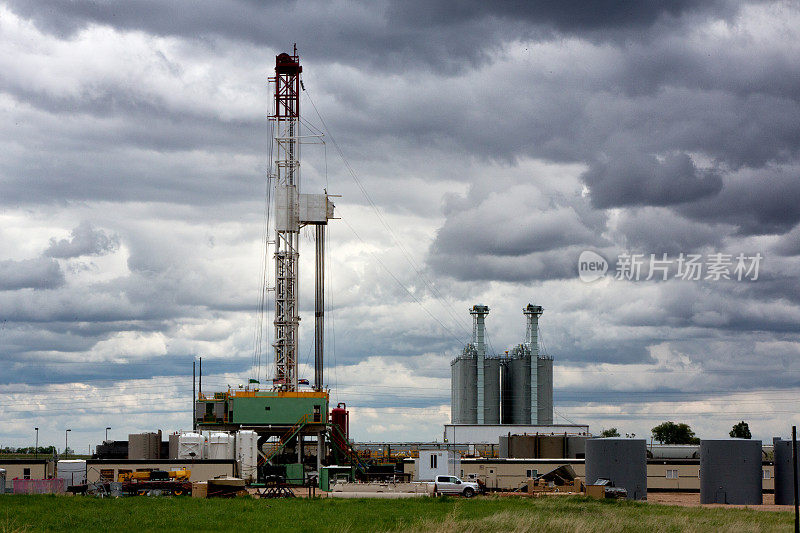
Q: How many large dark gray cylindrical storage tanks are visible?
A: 3